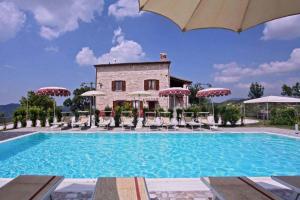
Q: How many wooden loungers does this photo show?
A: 4